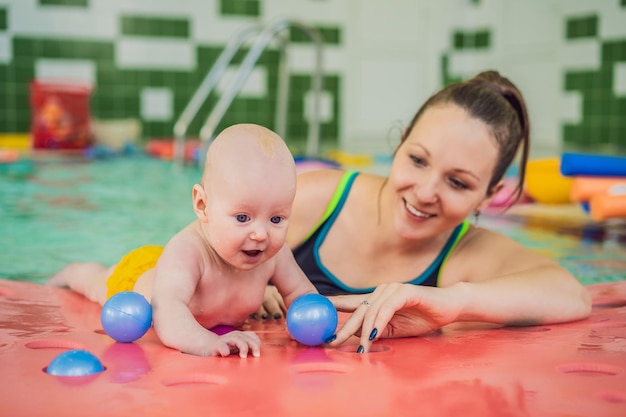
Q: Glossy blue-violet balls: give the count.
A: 3